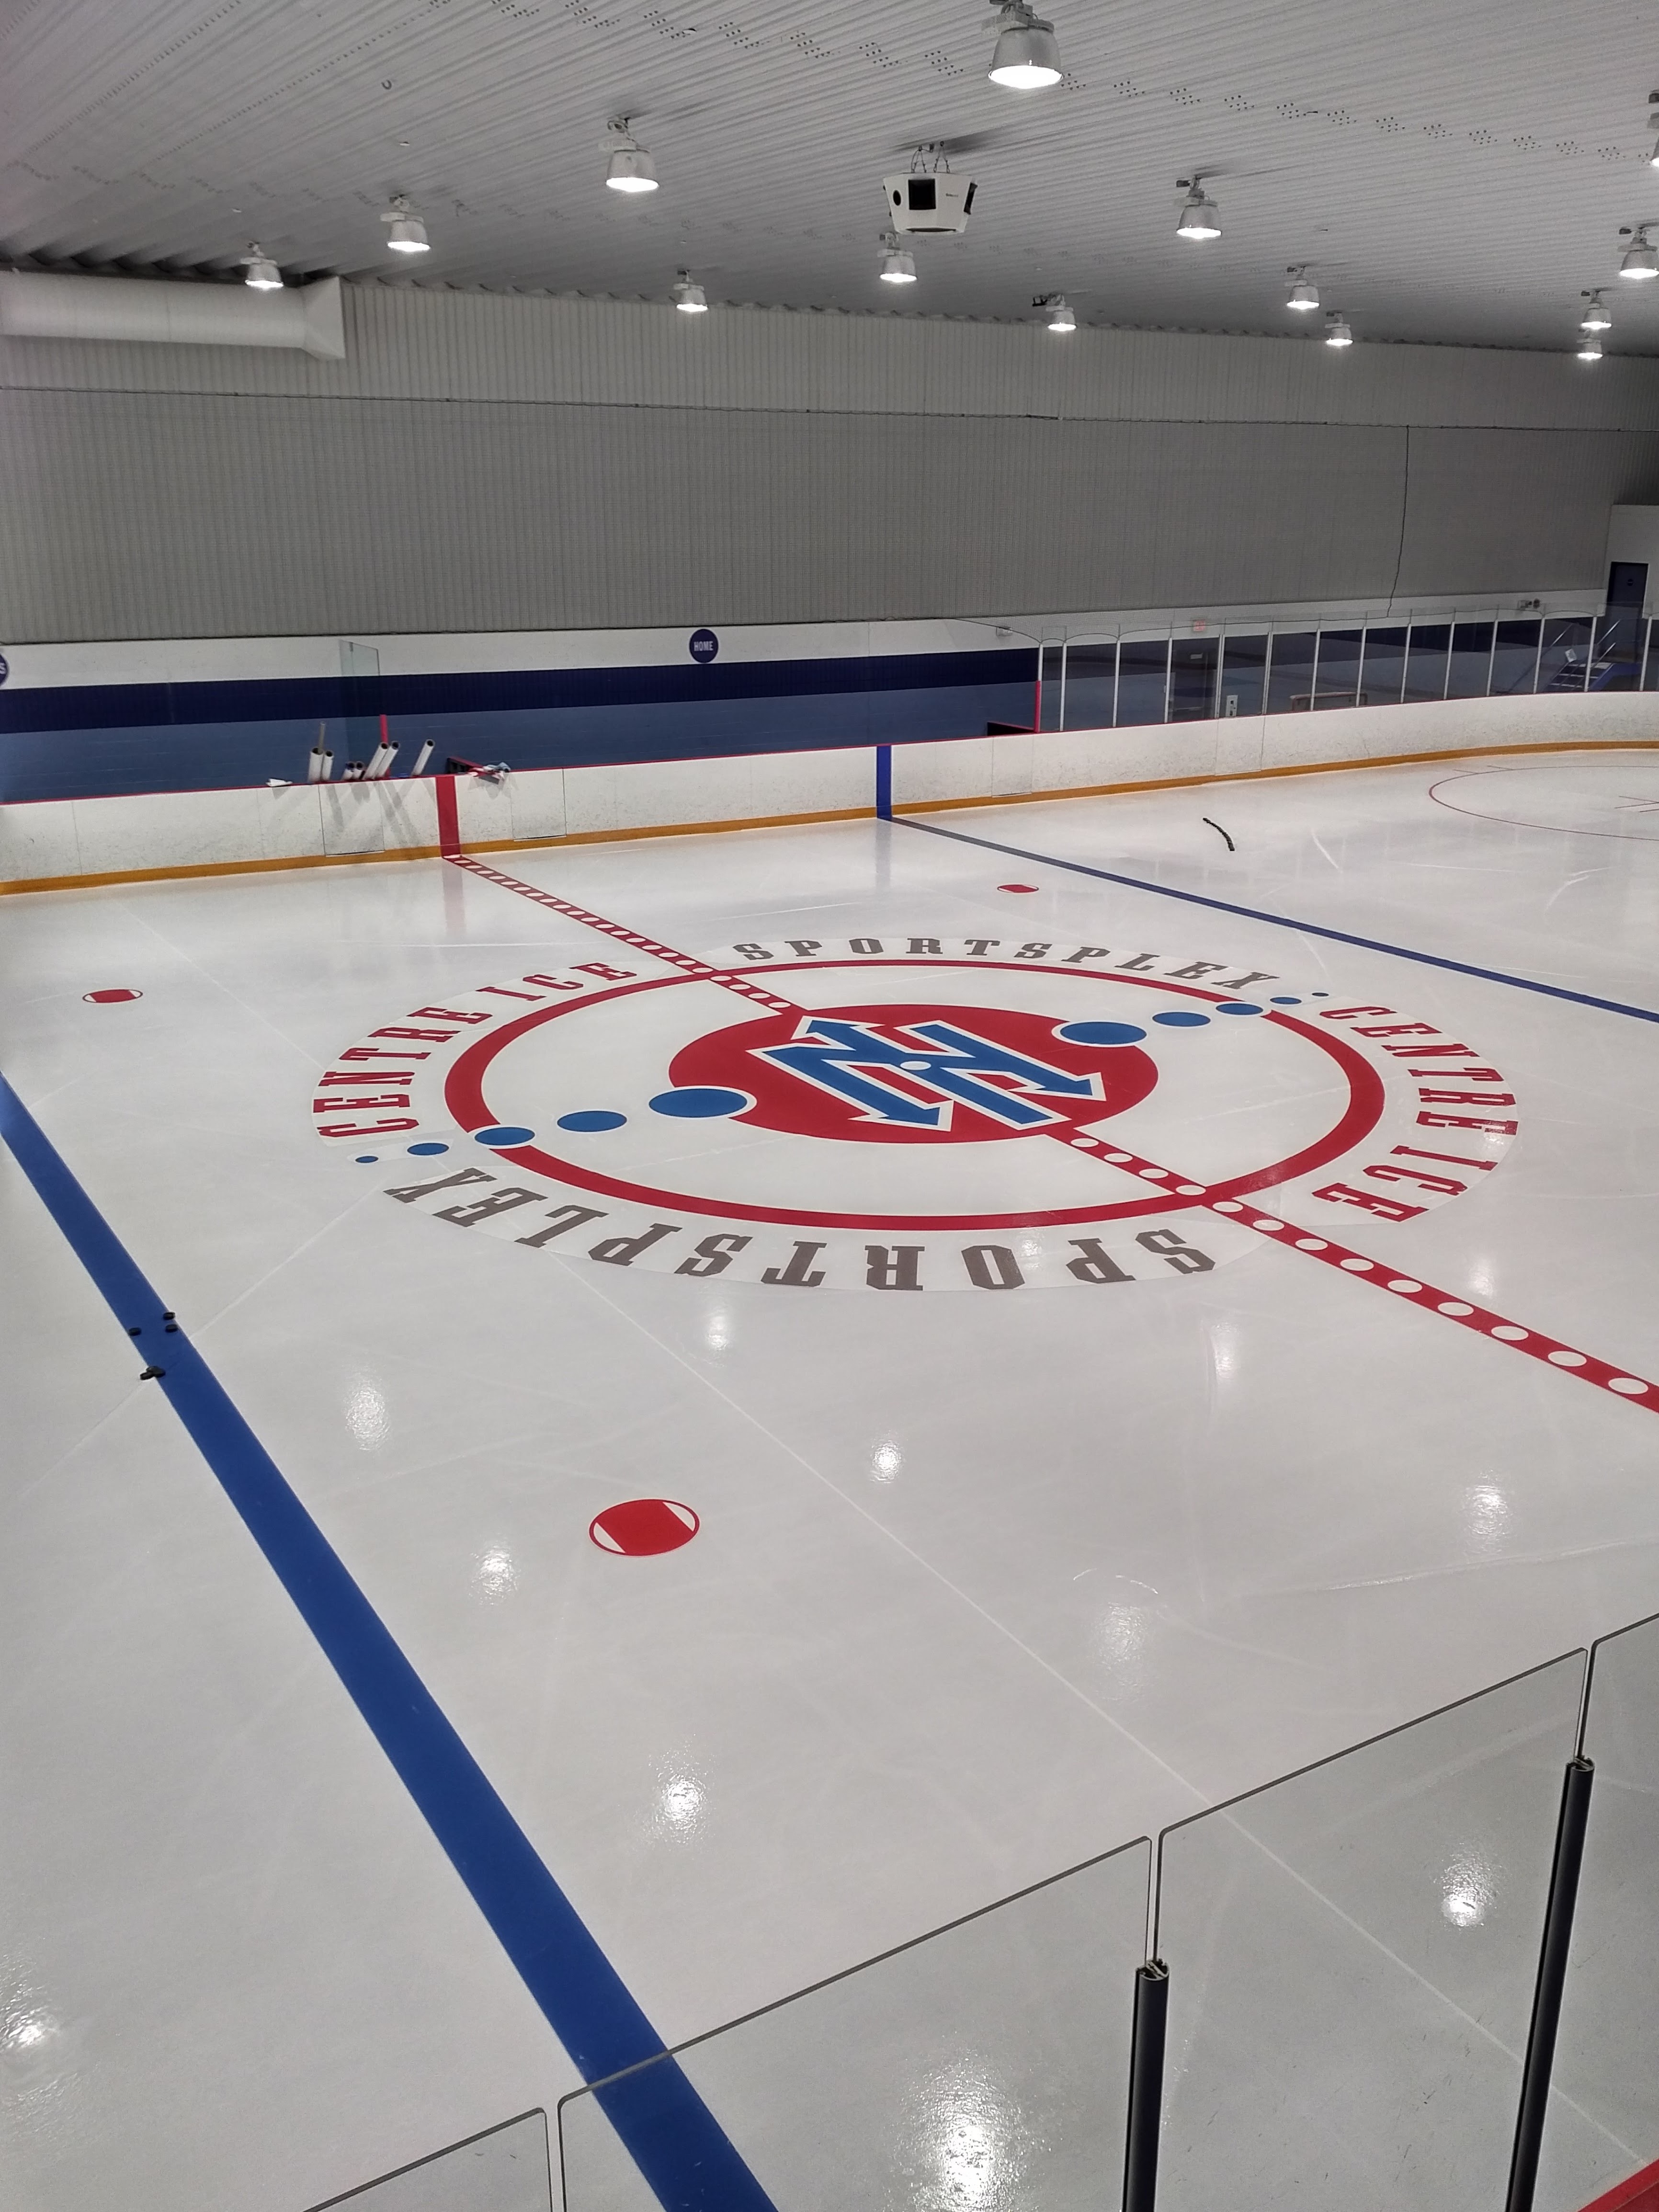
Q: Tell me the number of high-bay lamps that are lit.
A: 14